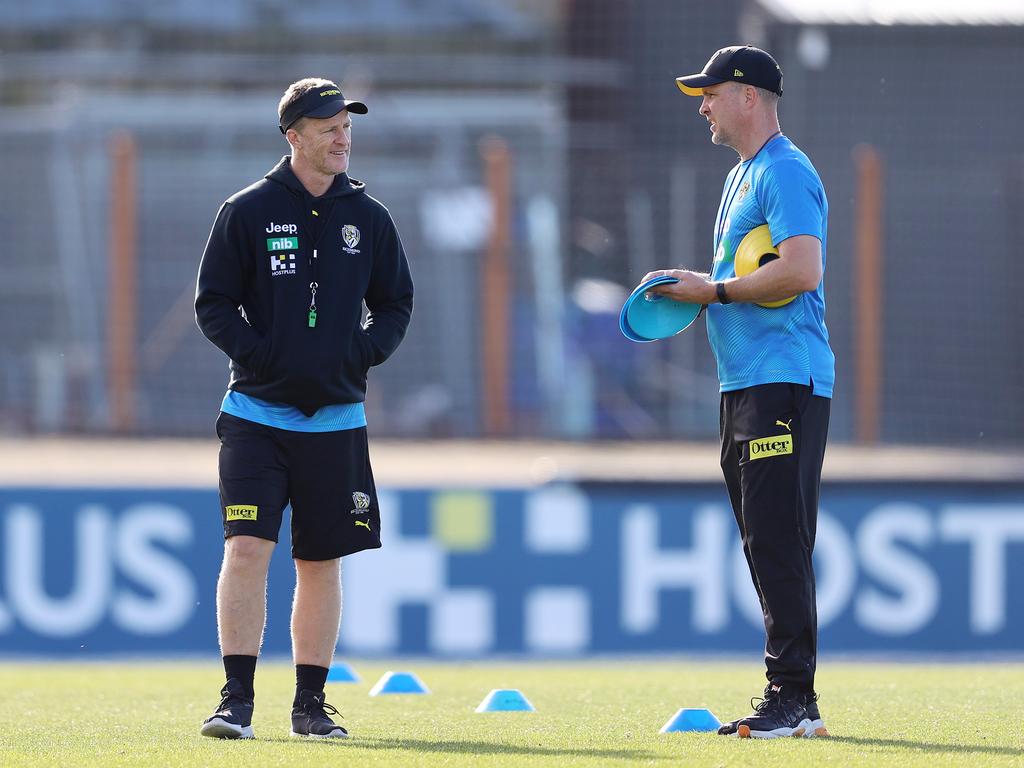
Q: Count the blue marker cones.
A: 4